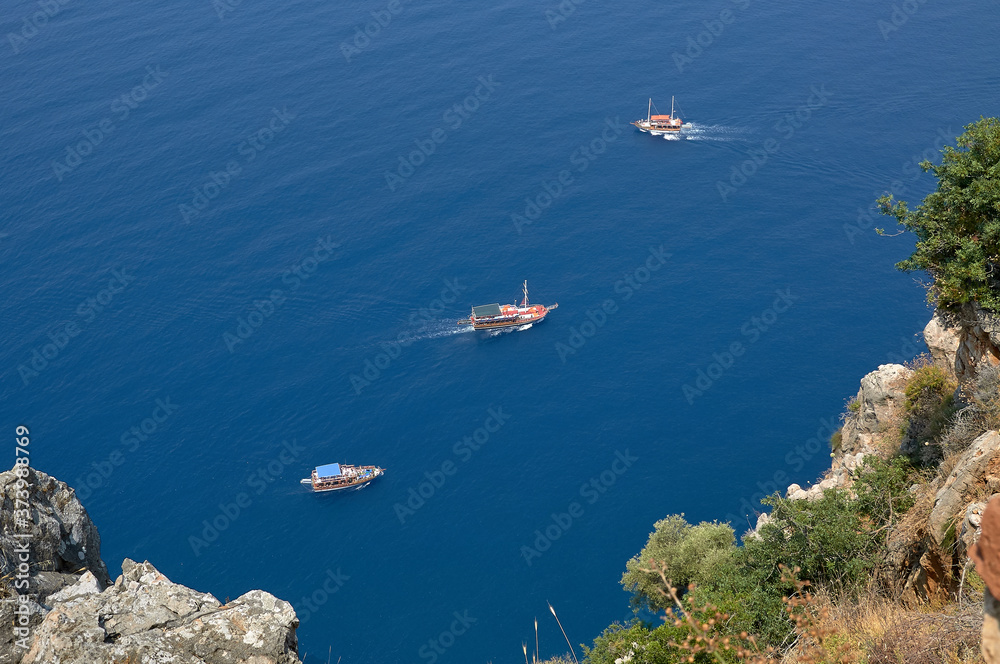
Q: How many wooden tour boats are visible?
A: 3